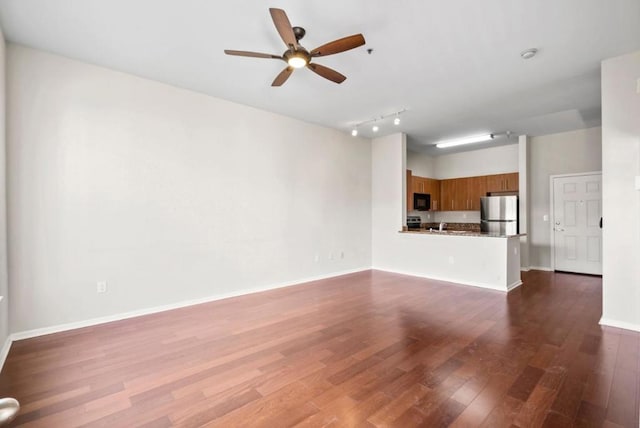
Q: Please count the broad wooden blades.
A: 5